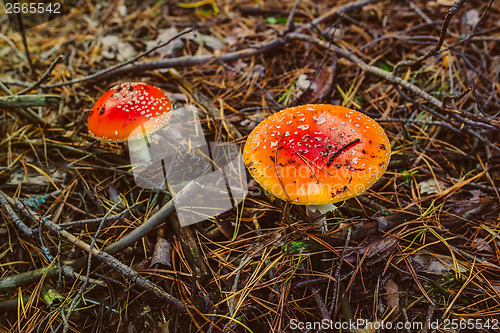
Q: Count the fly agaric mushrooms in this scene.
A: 2